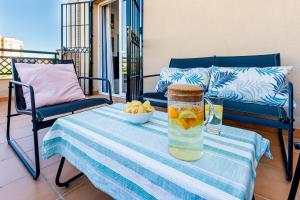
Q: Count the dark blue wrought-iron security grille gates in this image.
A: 2